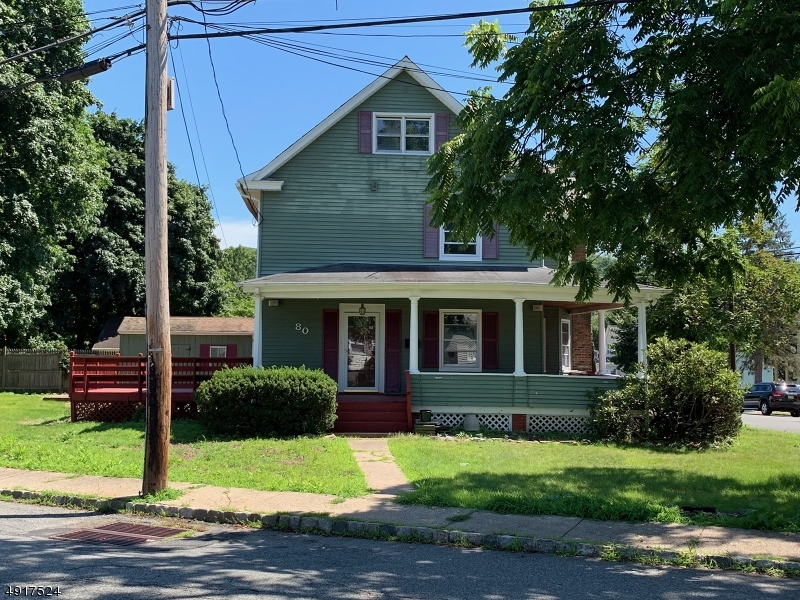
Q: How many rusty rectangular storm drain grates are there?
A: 2